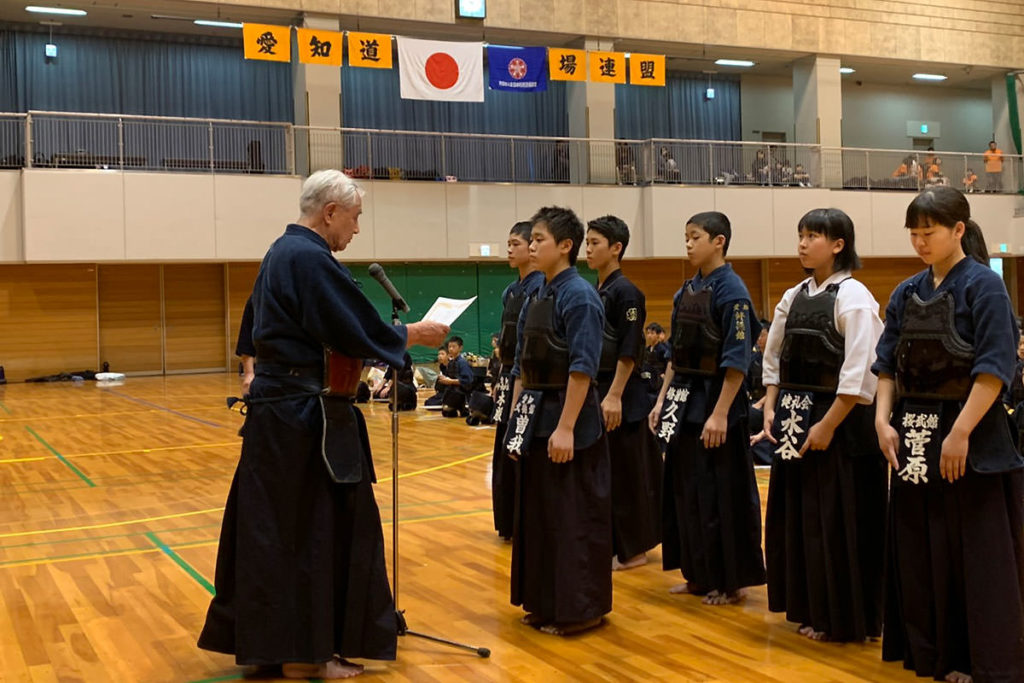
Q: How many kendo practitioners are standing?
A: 7